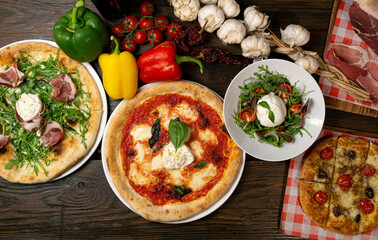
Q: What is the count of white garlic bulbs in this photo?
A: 9